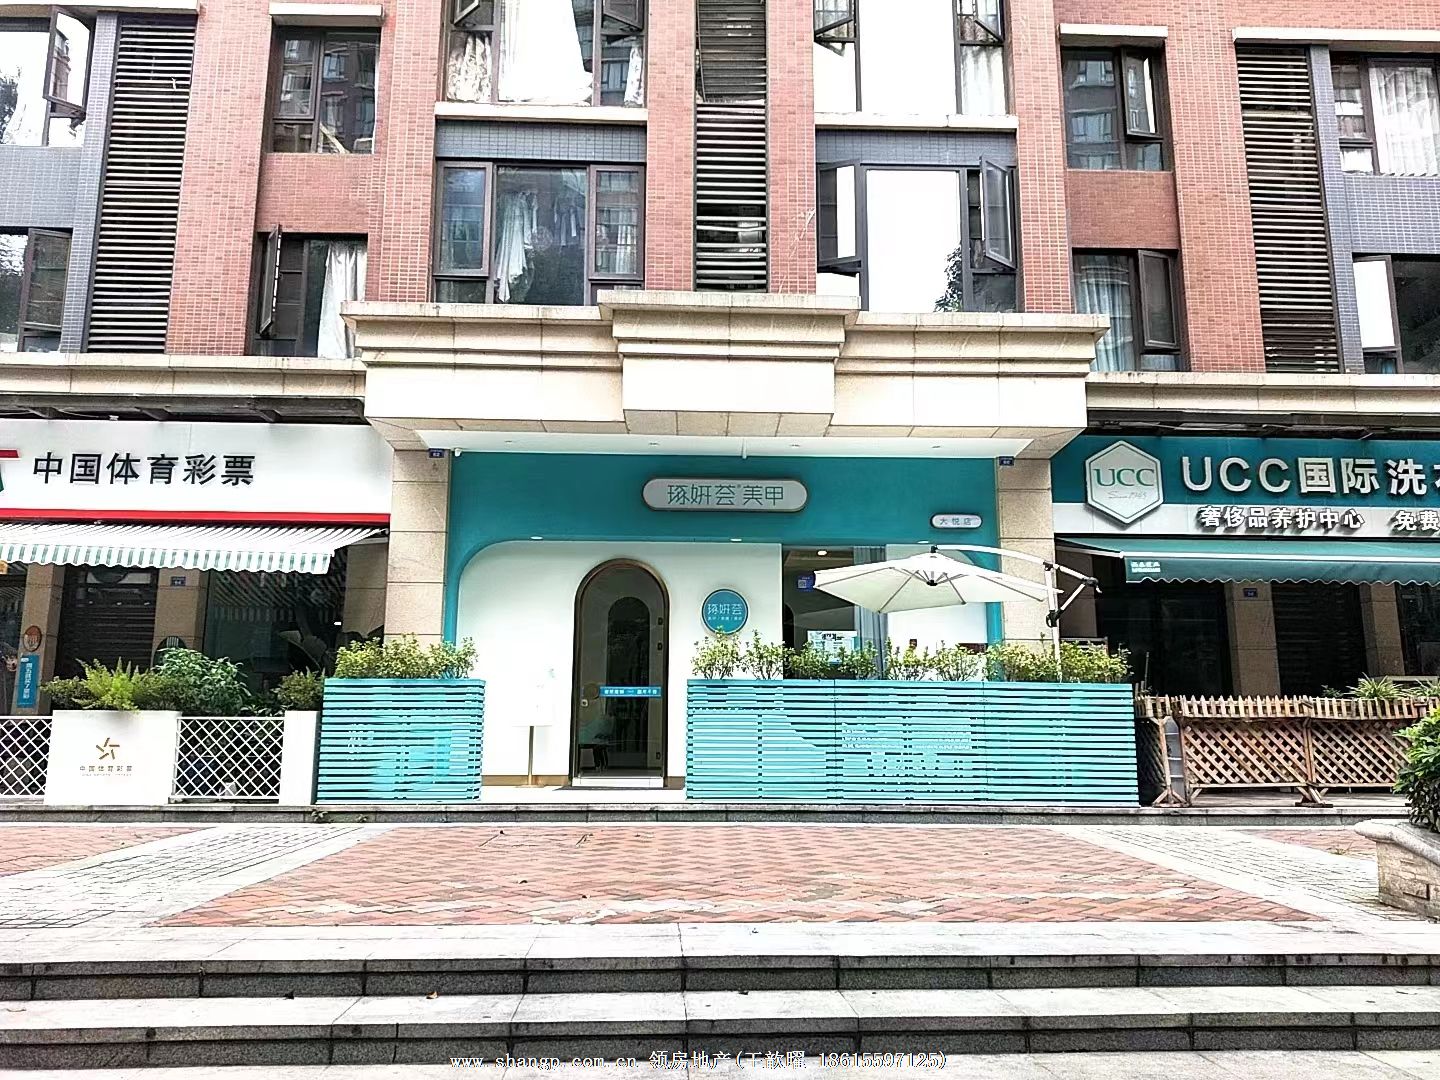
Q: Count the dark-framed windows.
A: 12